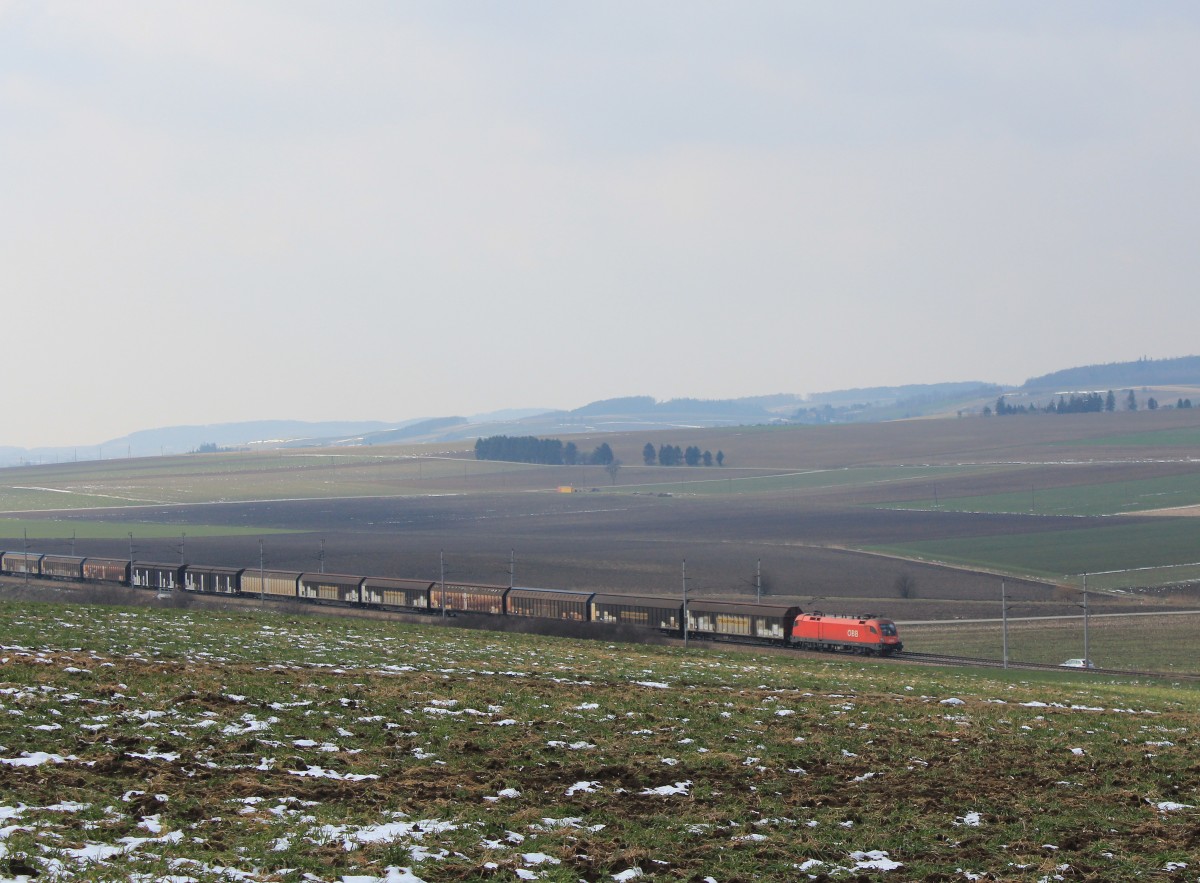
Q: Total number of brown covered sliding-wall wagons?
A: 12